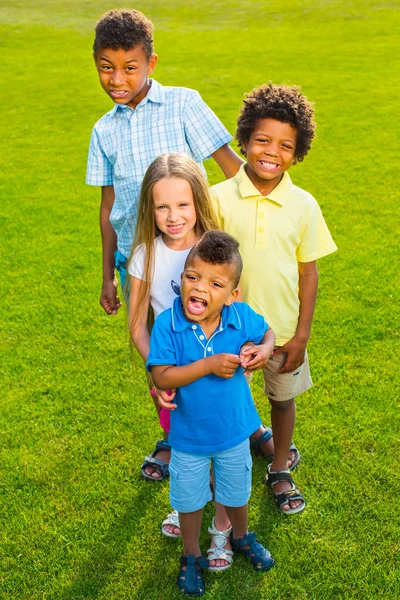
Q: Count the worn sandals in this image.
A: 7